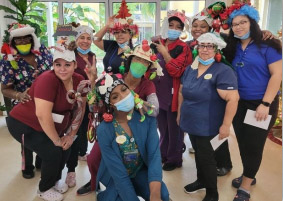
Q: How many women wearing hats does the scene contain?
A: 10